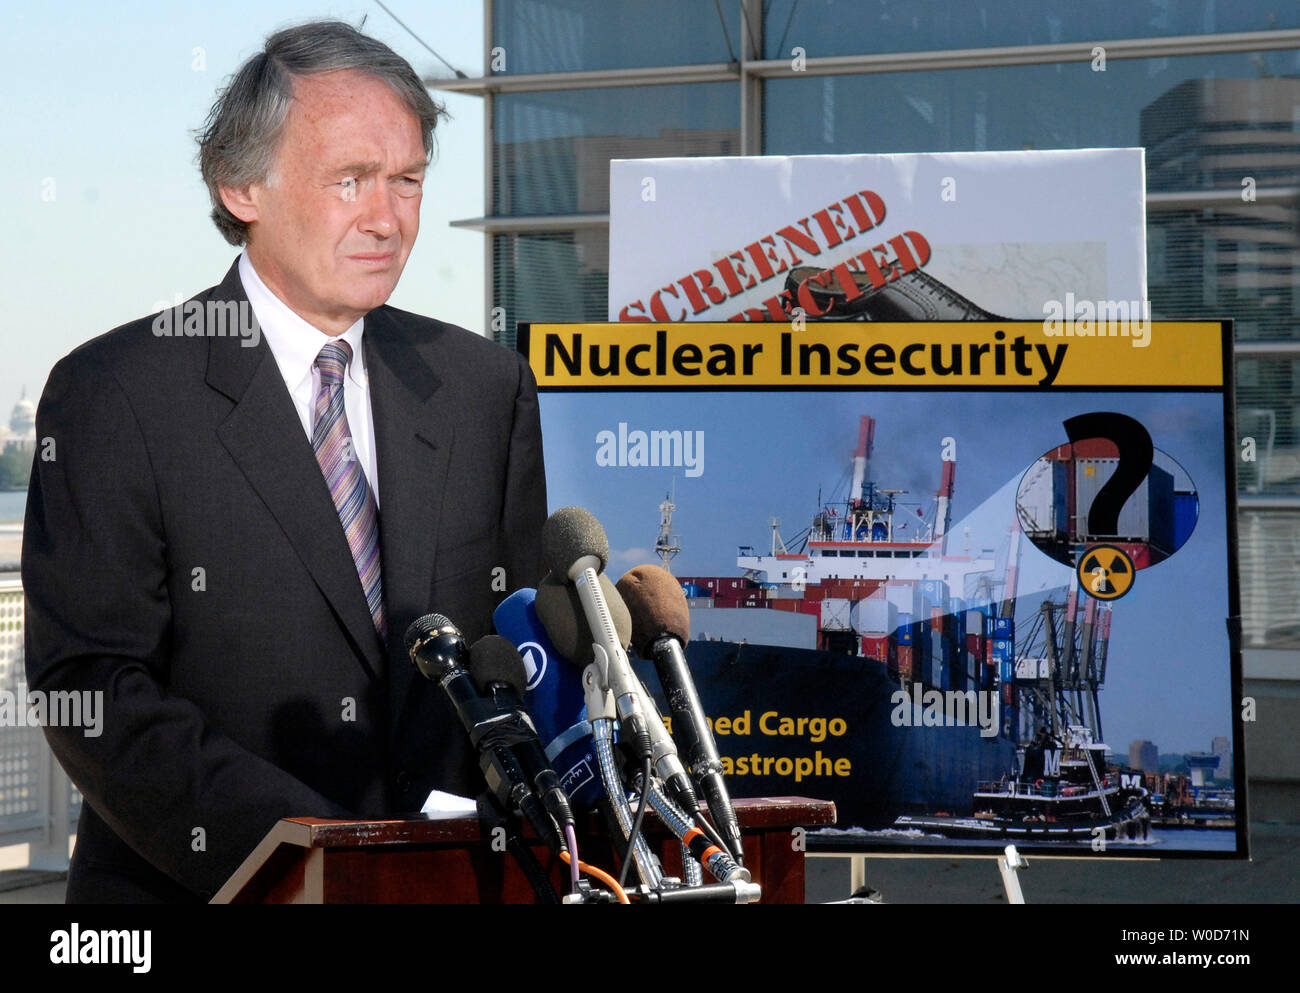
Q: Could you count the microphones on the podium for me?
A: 6